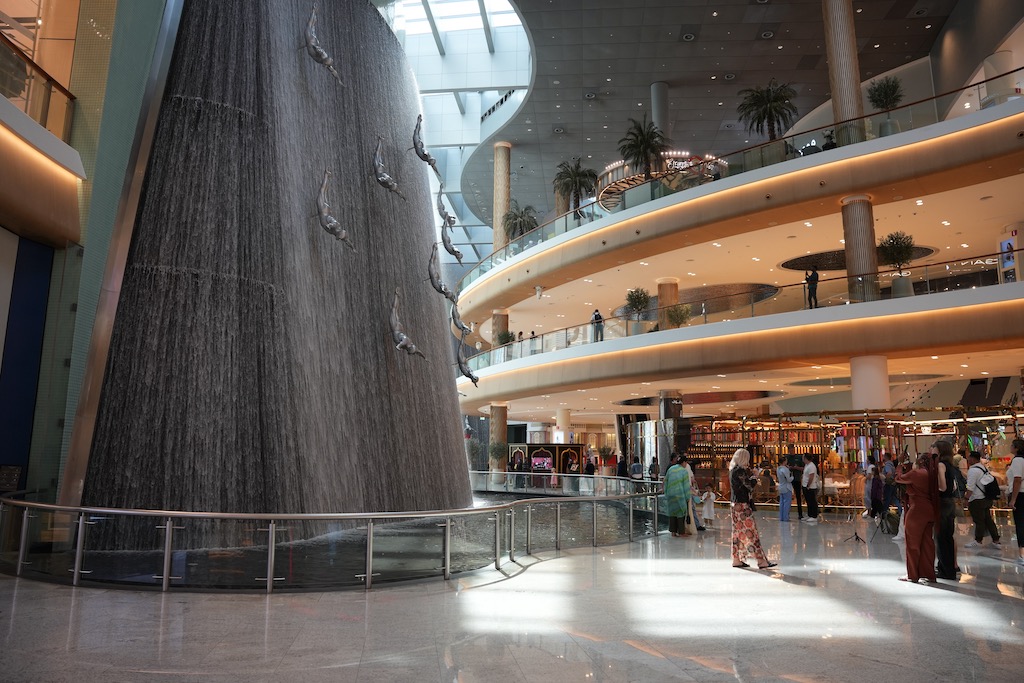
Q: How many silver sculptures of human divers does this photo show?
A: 10